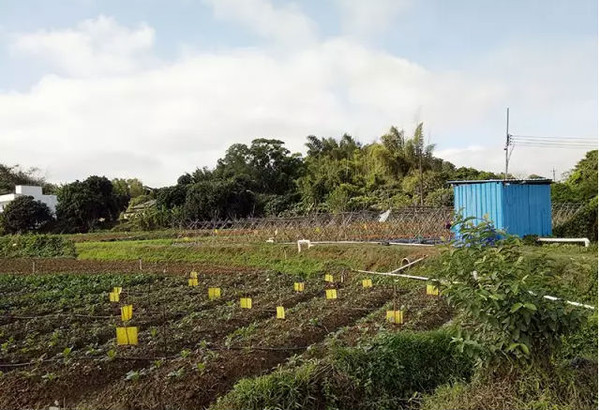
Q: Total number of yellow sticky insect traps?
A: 15